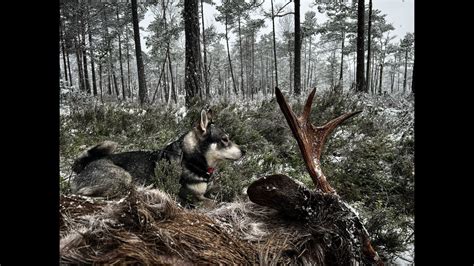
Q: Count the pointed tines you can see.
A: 3